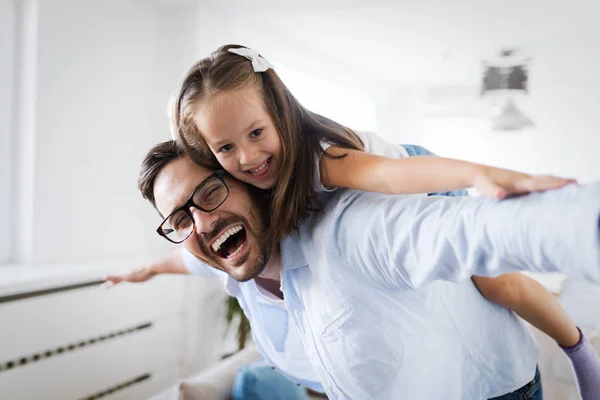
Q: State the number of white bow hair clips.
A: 1